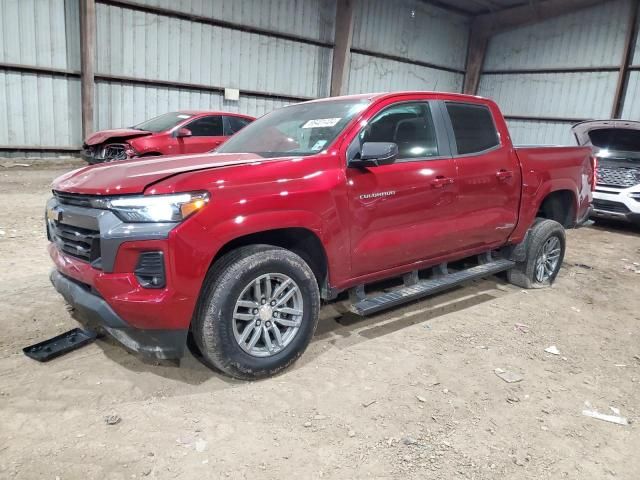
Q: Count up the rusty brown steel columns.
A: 4